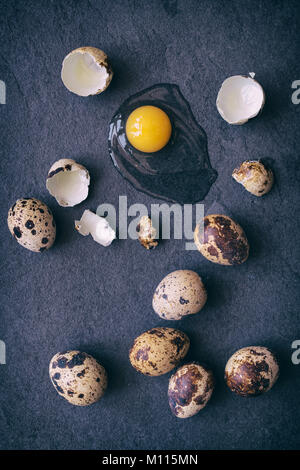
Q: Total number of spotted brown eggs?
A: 7